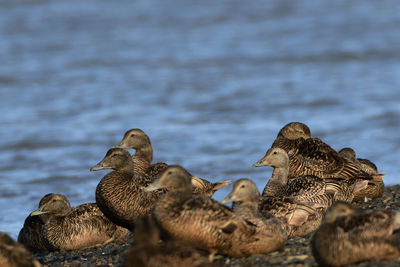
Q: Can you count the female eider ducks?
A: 11